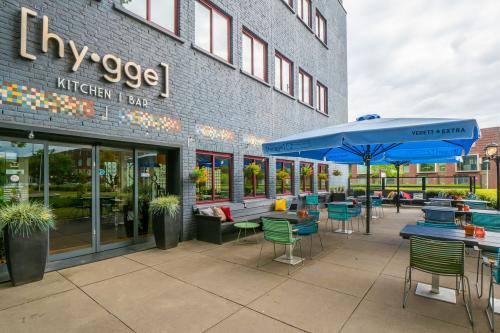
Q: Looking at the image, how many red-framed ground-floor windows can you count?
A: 5